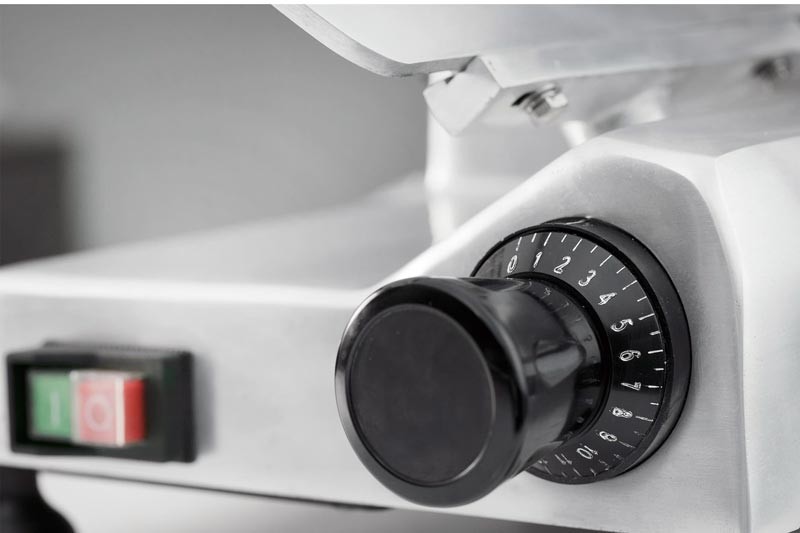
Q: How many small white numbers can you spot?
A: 12